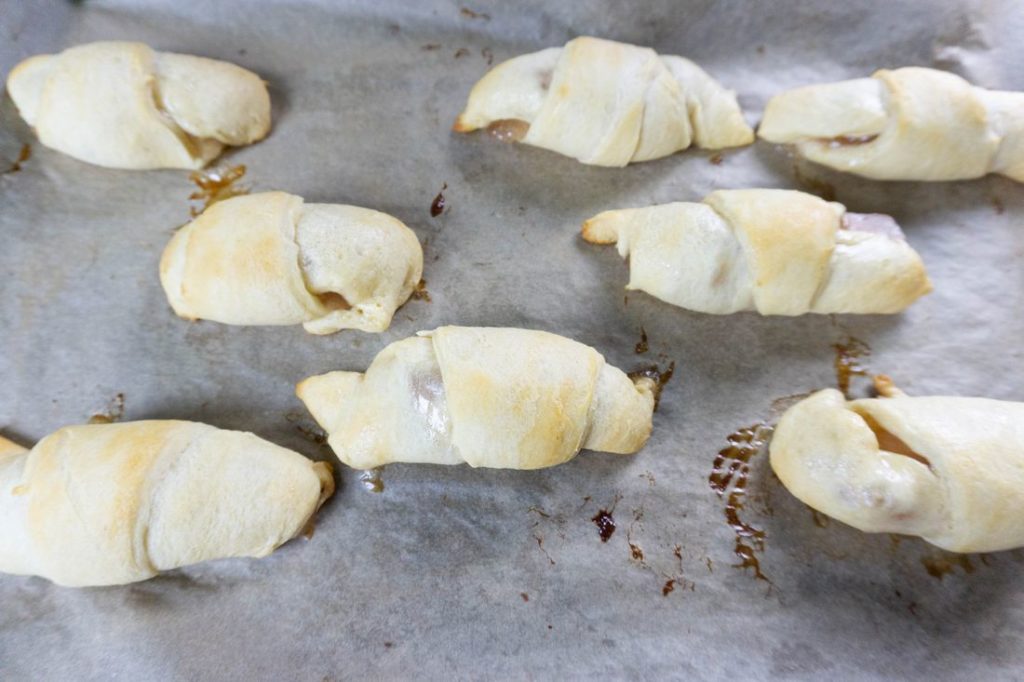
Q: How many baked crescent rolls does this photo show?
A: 8